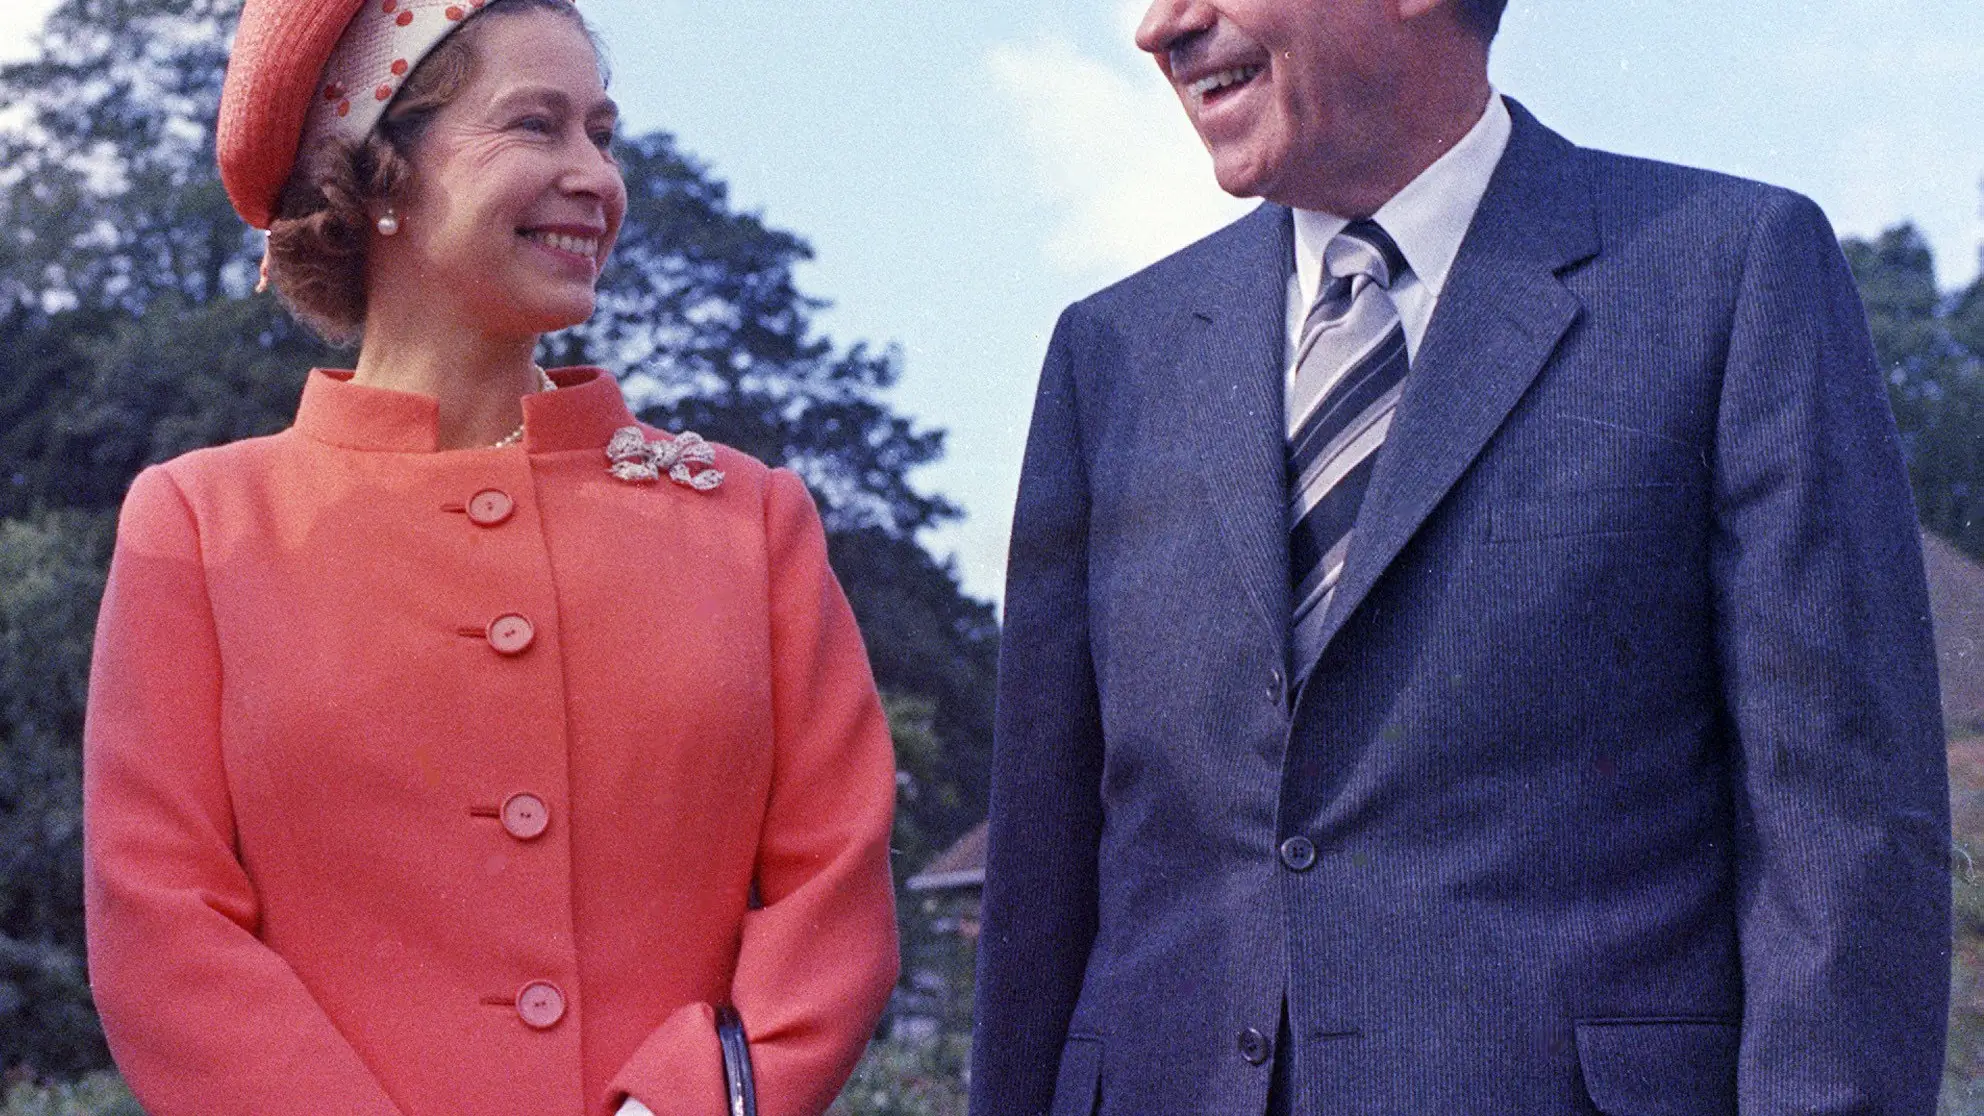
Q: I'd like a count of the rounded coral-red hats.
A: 1